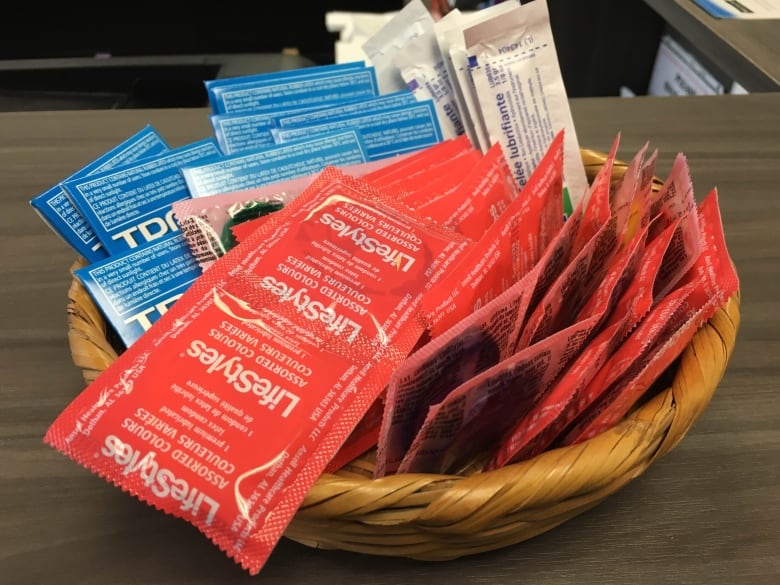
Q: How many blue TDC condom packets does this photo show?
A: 9